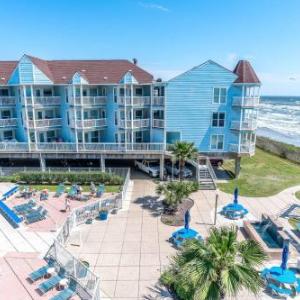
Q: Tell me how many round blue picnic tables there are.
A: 3